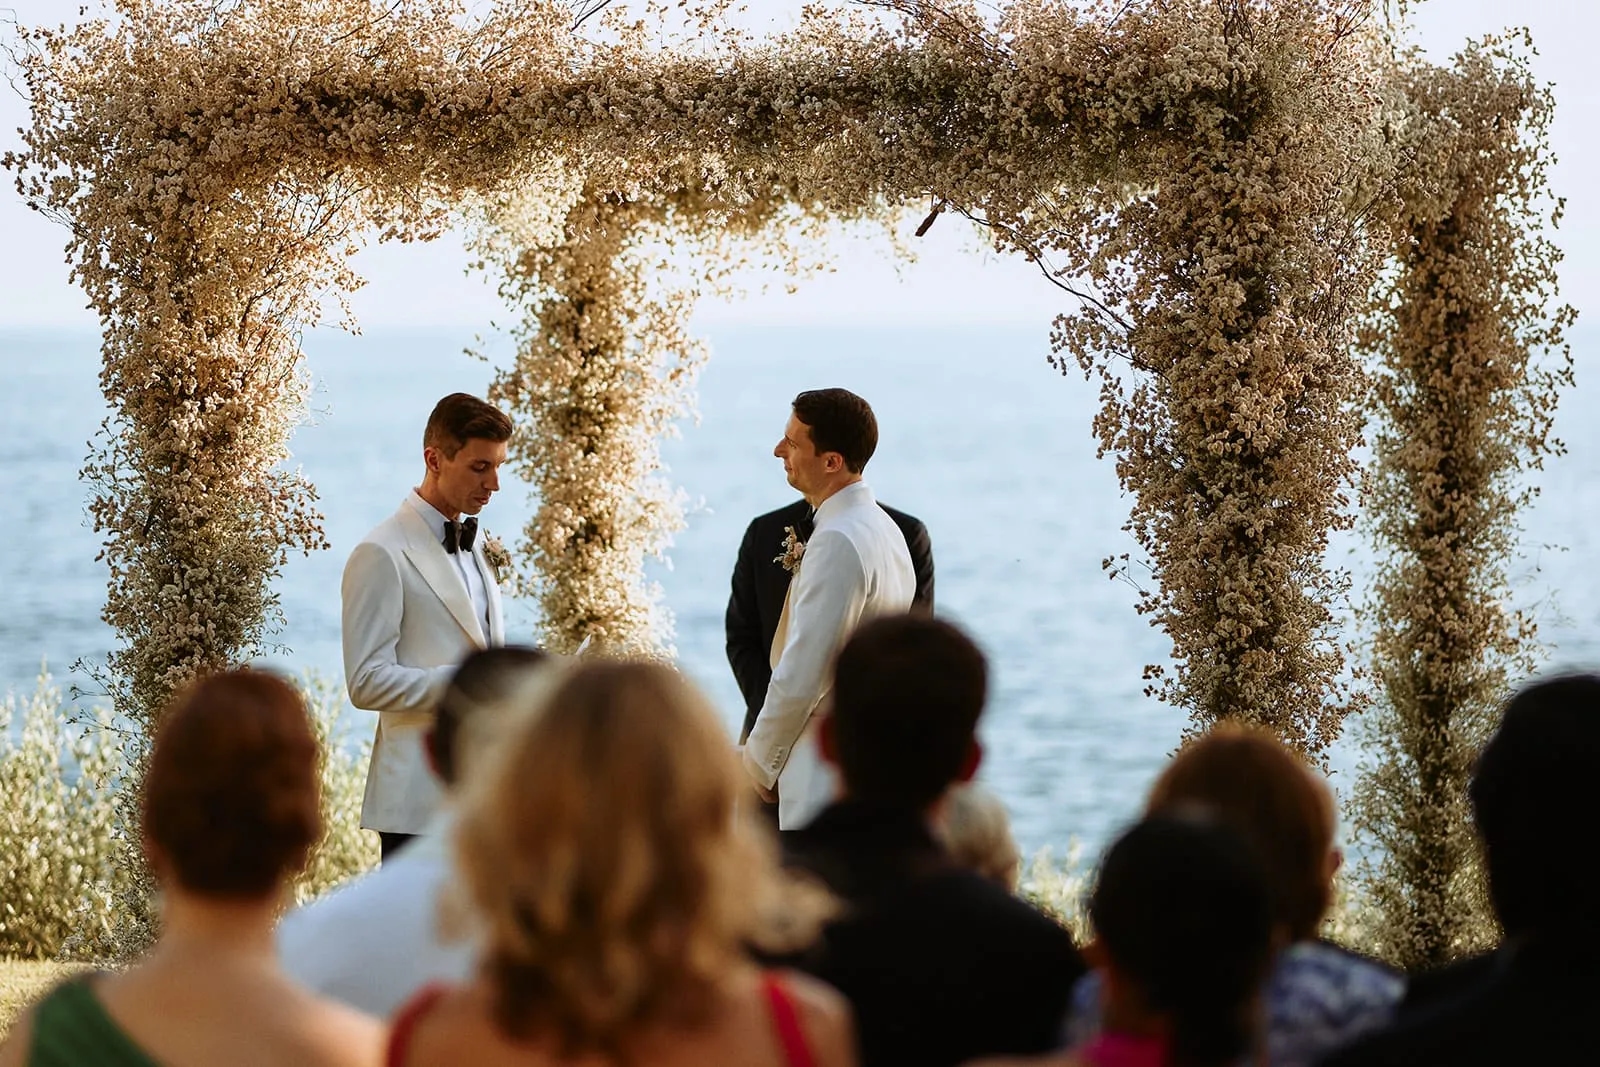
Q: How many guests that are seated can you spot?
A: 8